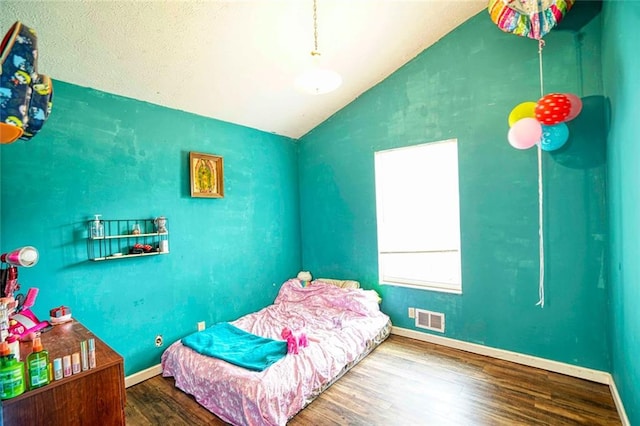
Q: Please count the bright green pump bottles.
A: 2